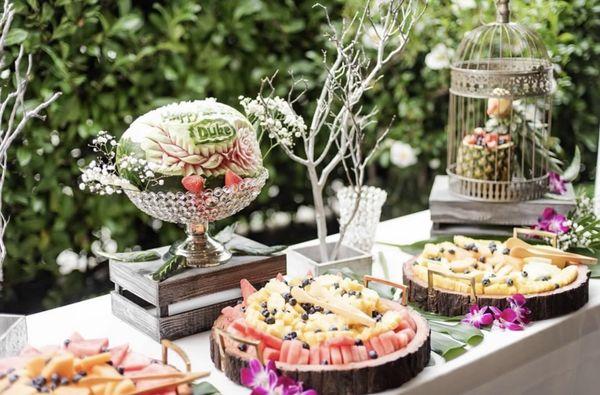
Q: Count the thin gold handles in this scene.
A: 5